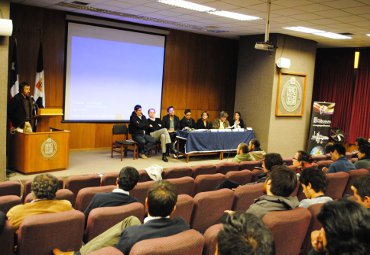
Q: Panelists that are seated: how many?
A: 7